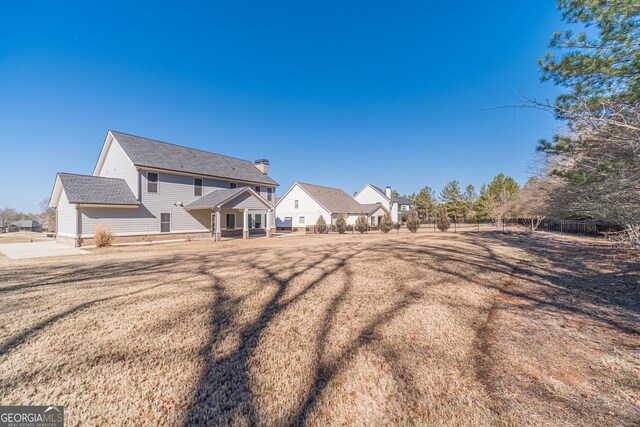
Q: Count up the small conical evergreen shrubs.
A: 6